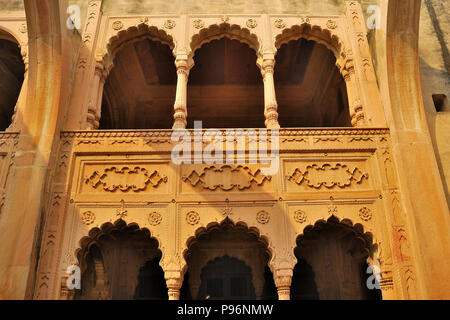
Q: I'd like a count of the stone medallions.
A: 12